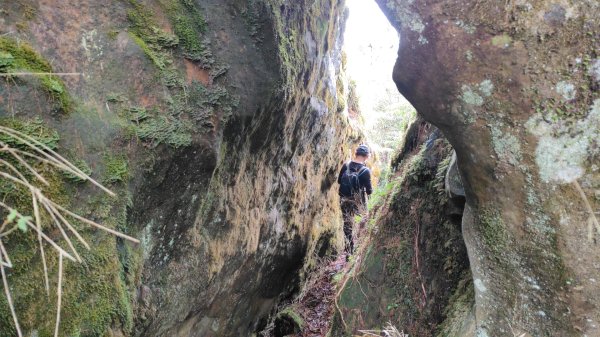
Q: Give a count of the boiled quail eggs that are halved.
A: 0